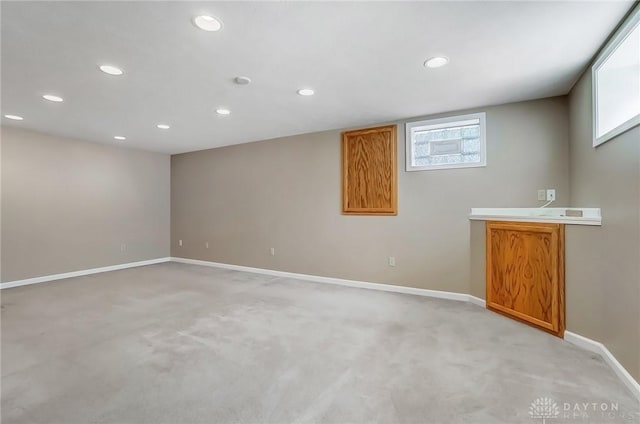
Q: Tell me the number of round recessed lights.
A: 9